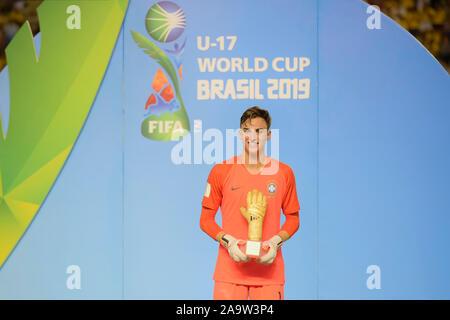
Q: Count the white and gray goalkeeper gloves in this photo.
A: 2